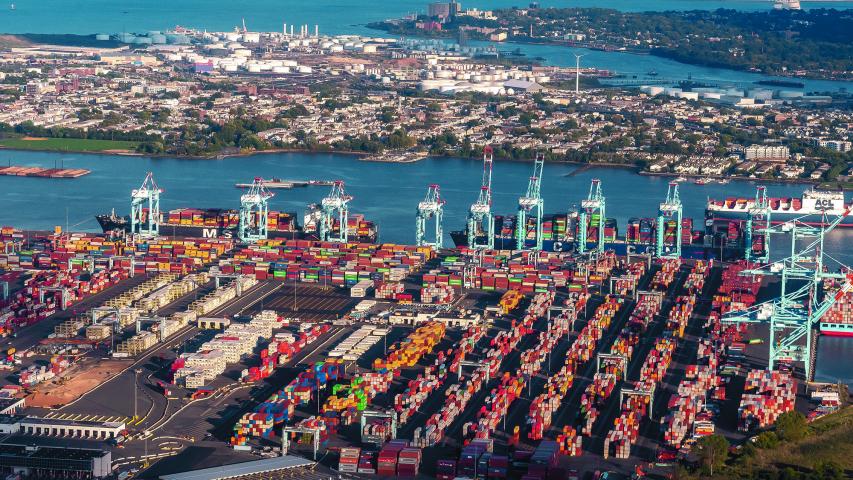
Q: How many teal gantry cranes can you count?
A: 12